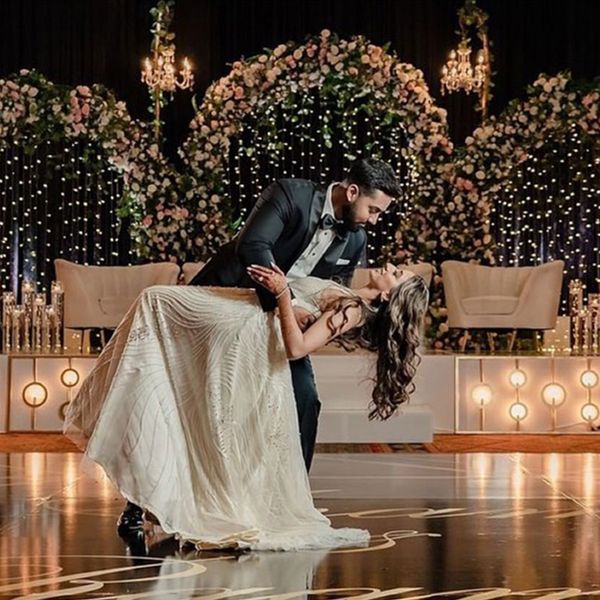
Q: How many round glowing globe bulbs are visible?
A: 8